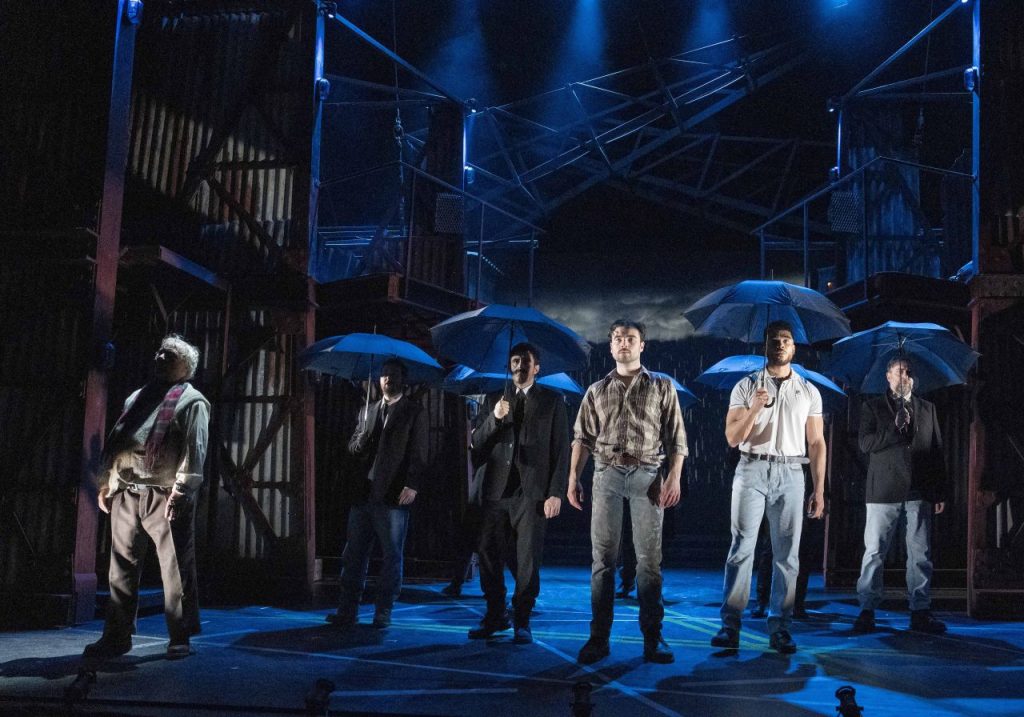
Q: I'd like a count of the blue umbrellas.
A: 7